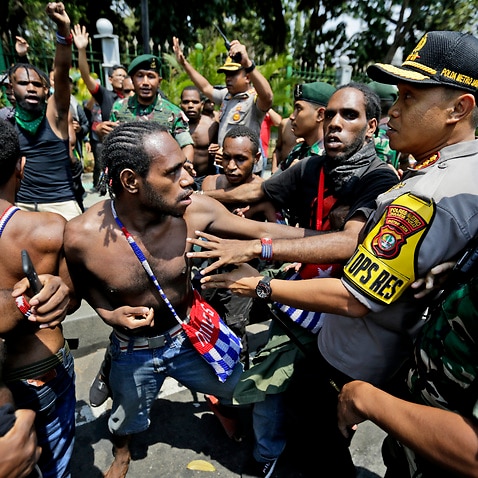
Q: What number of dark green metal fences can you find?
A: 1